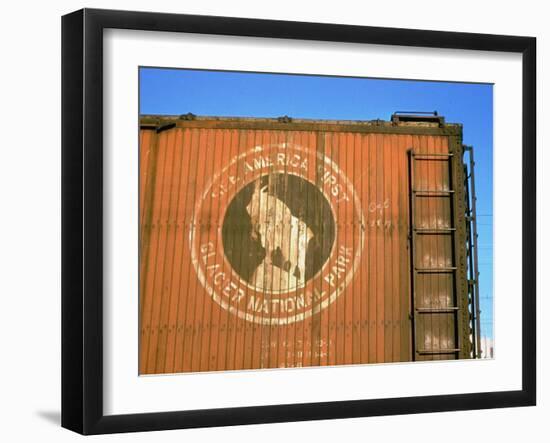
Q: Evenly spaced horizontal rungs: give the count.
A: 6